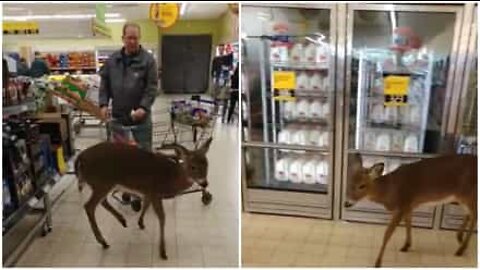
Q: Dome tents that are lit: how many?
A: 0